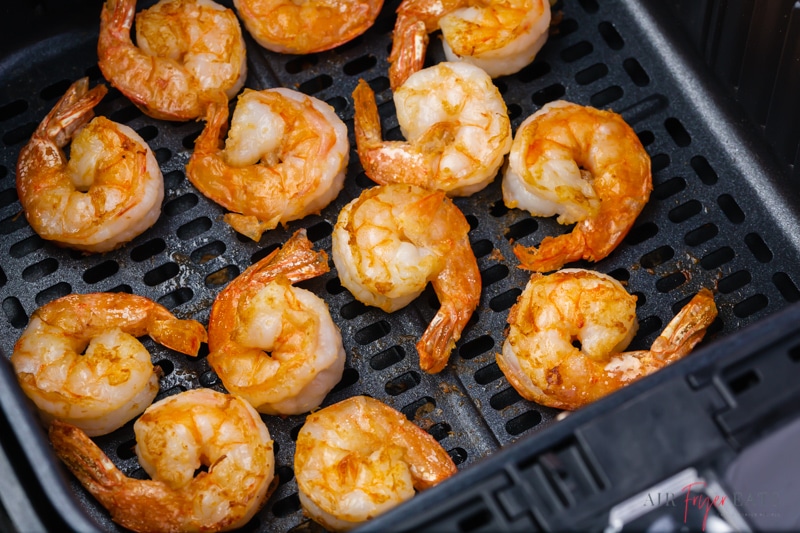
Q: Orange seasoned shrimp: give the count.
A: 13